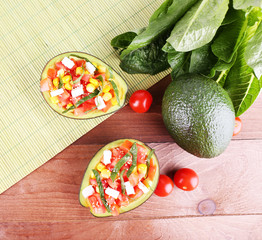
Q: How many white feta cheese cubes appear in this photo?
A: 10